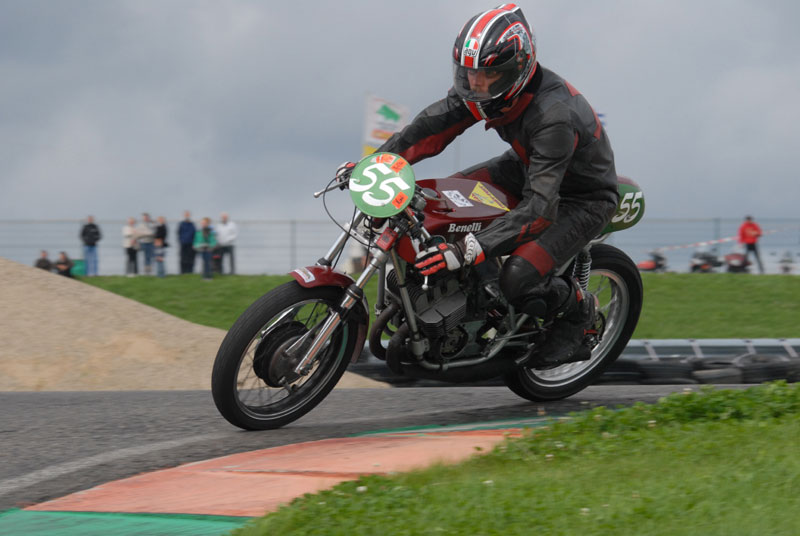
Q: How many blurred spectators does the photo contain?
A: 11